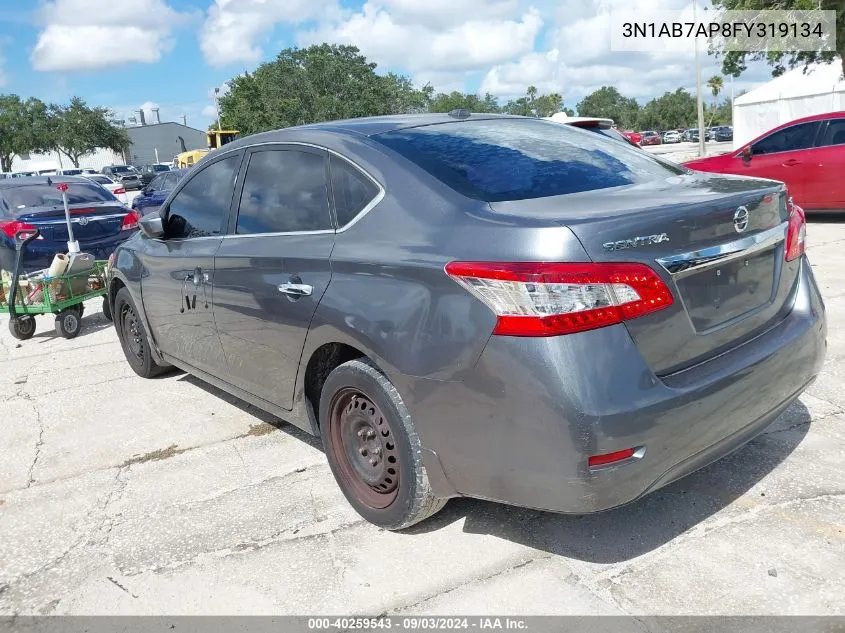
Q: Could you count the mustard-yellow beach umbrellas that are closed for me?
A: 0